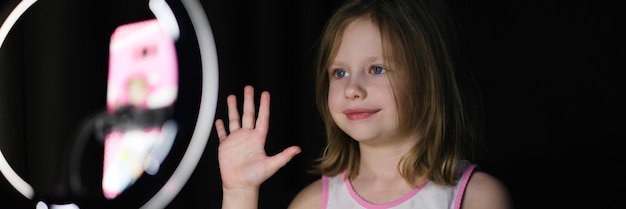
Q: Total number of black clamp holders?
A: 1